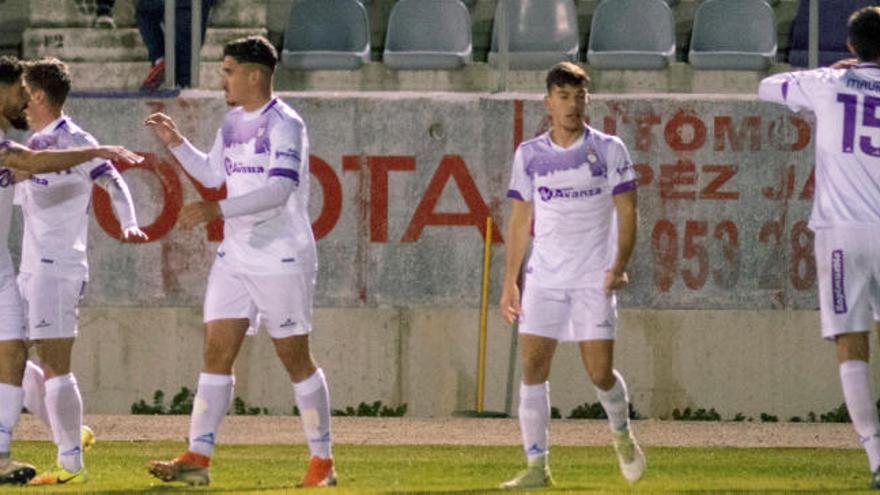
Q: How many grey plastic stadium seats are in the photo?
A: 5